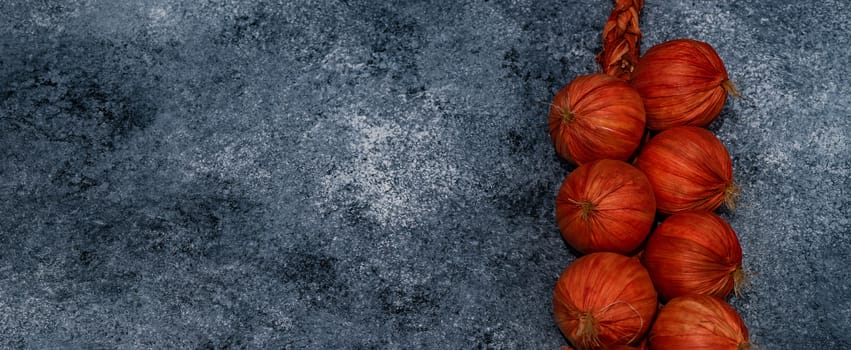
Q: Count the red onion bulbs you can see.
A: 7